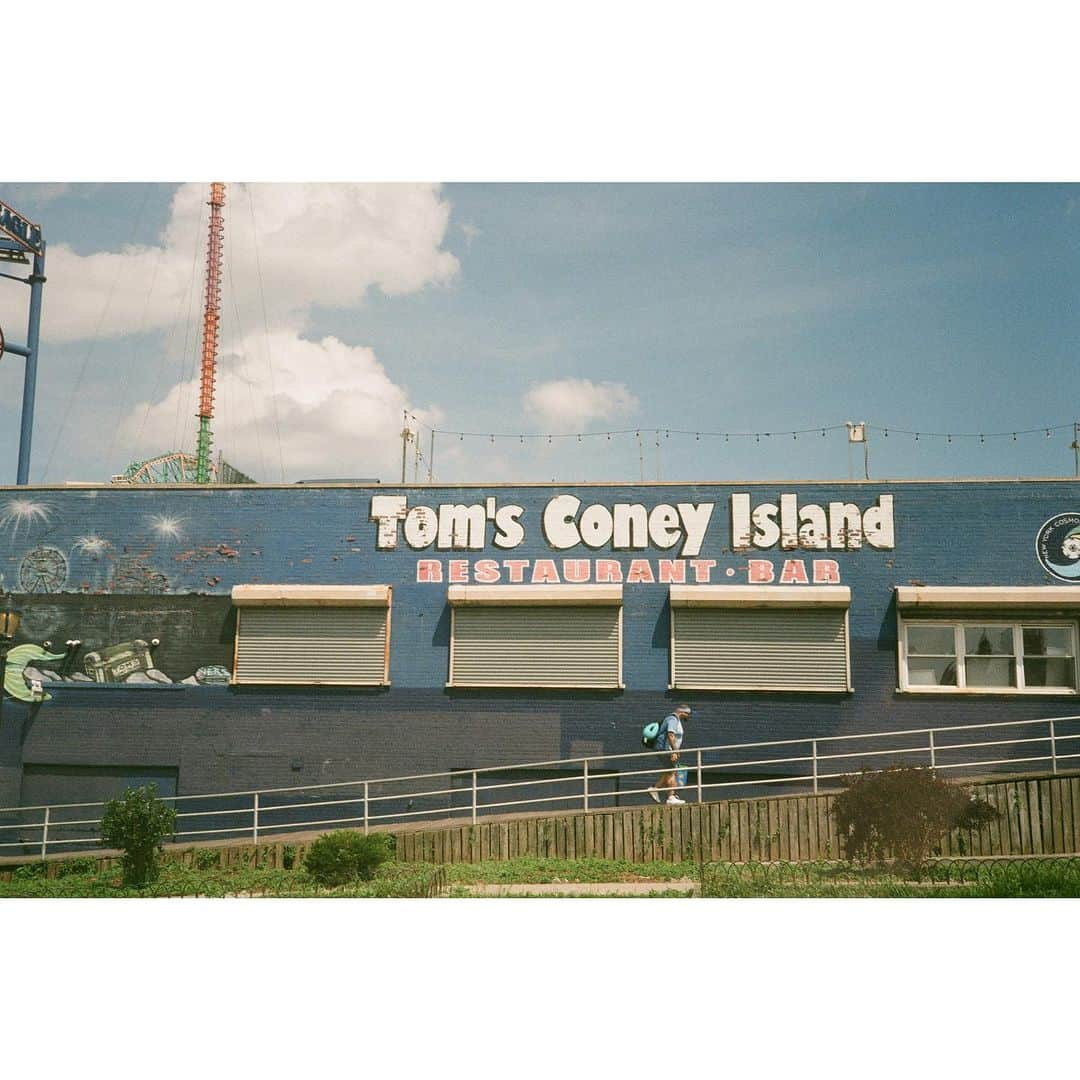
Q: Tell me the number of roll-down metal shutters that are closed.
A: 3